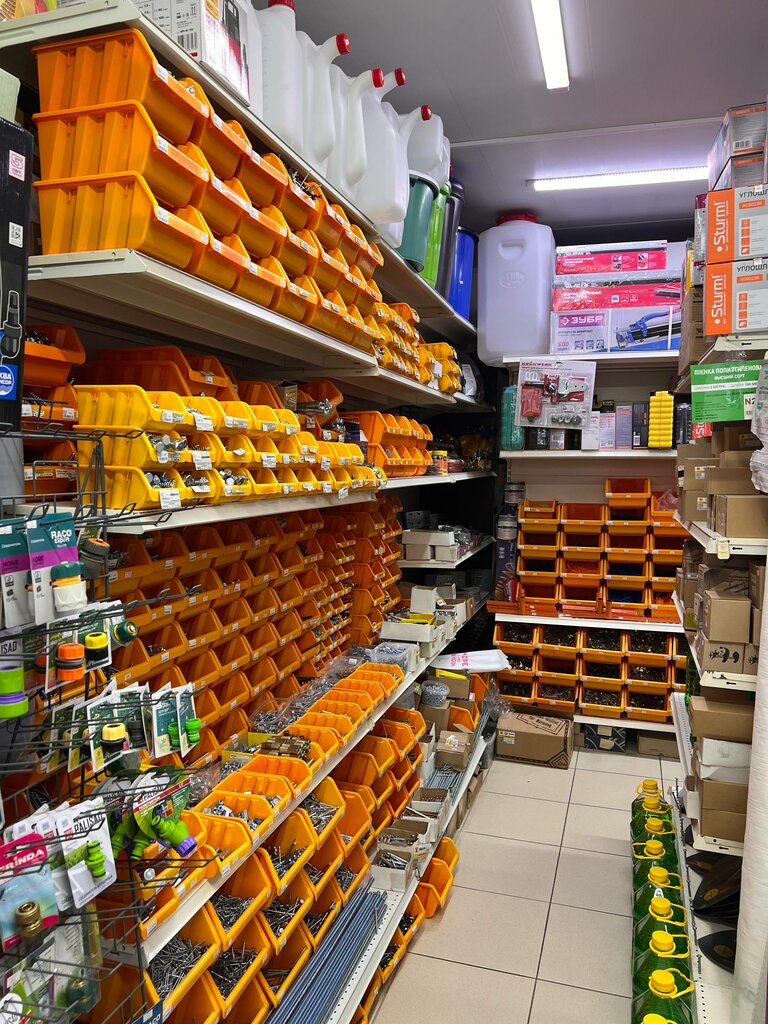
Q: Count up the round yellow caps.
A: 9